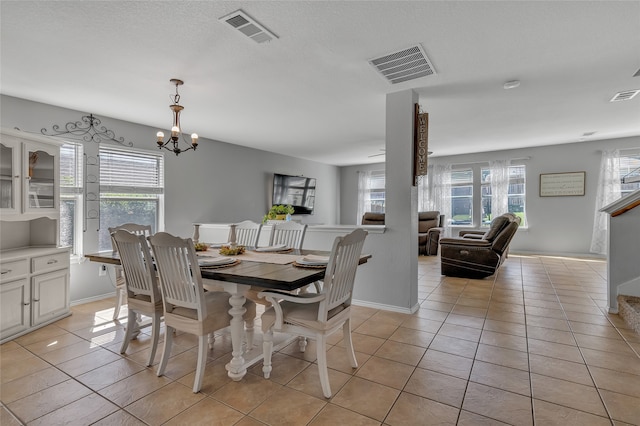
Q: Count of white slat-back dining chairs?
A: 6